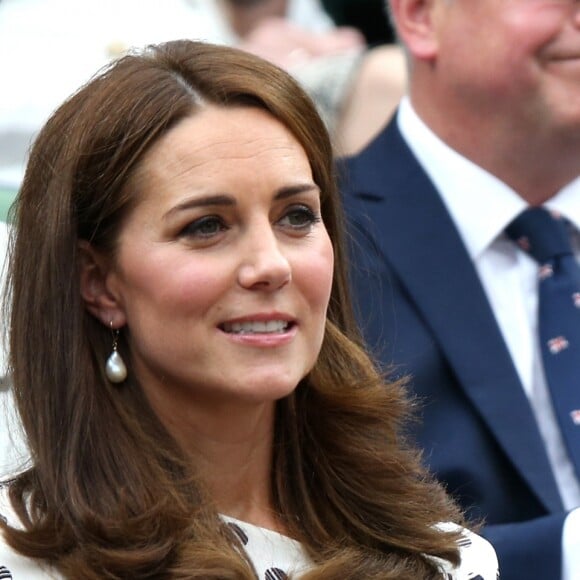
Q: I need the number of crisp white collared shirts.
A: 1